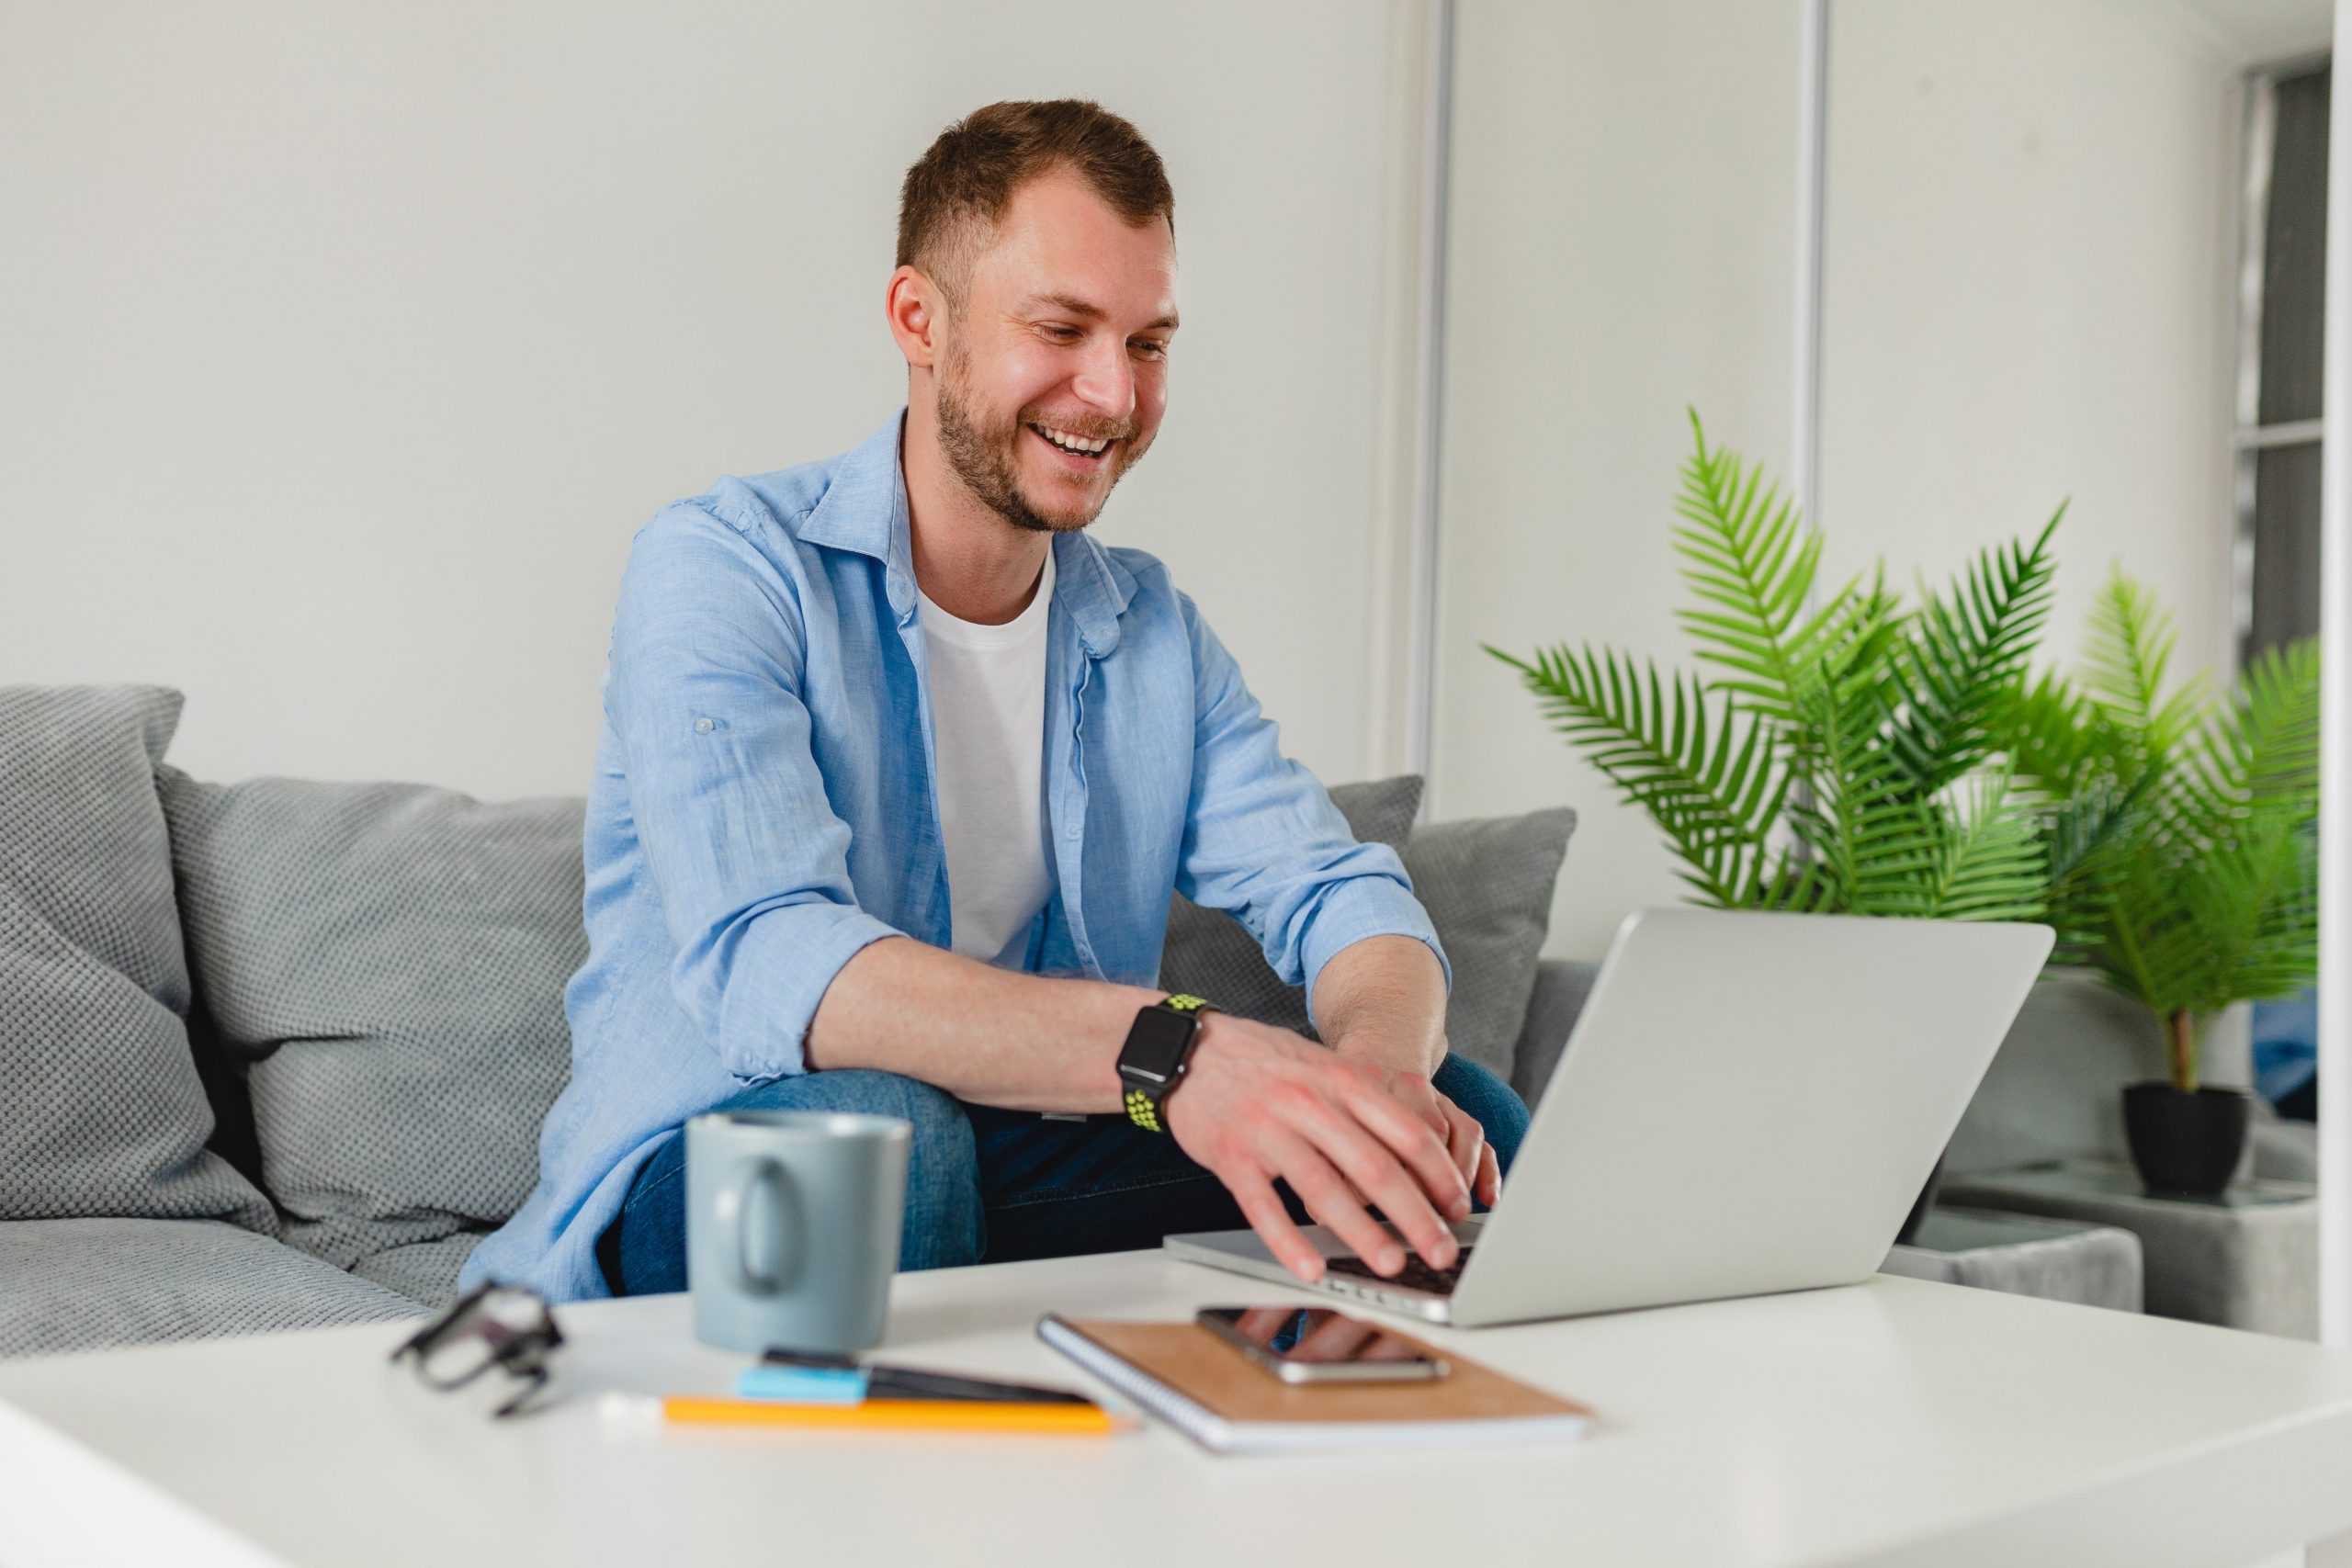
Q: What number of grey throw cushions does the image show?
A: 4